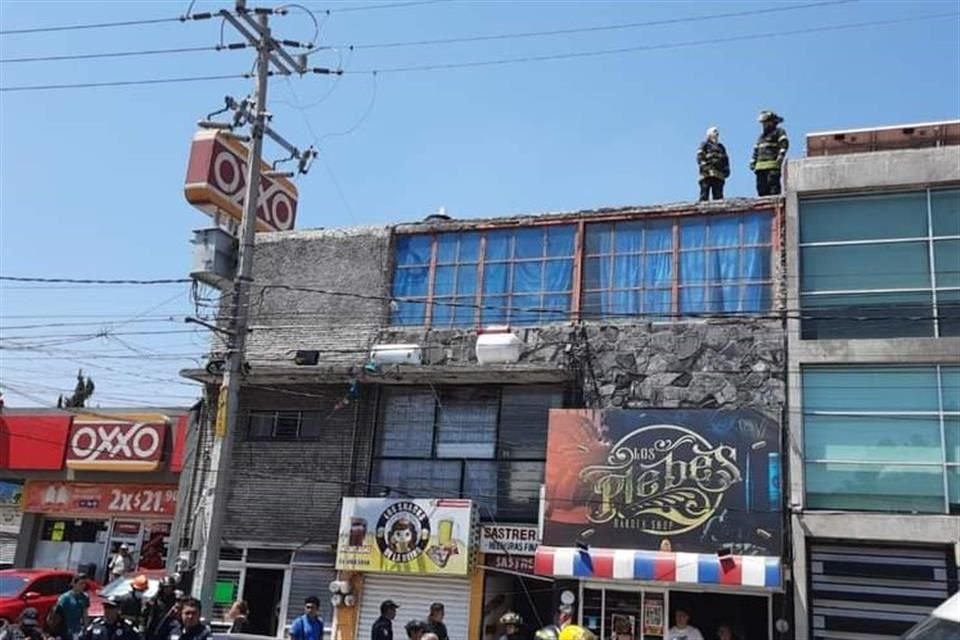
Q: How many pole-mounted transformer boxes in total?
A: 1